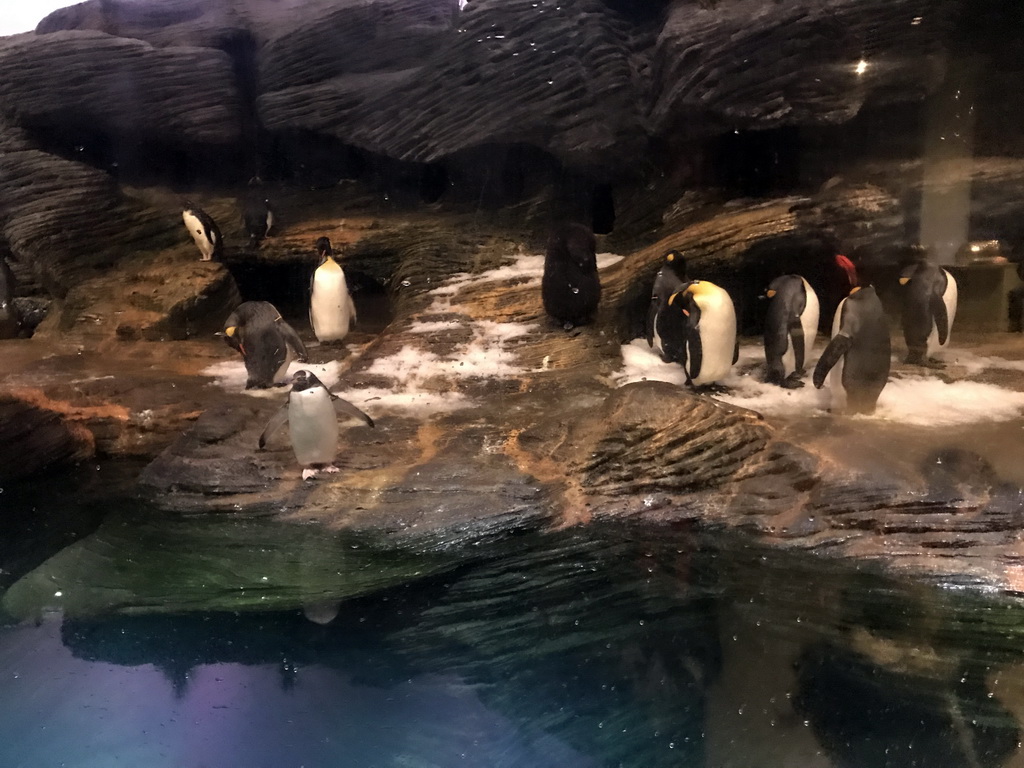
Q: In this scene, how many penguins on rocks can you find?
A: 11